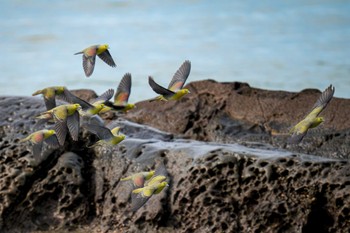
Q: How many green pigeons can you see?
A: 11